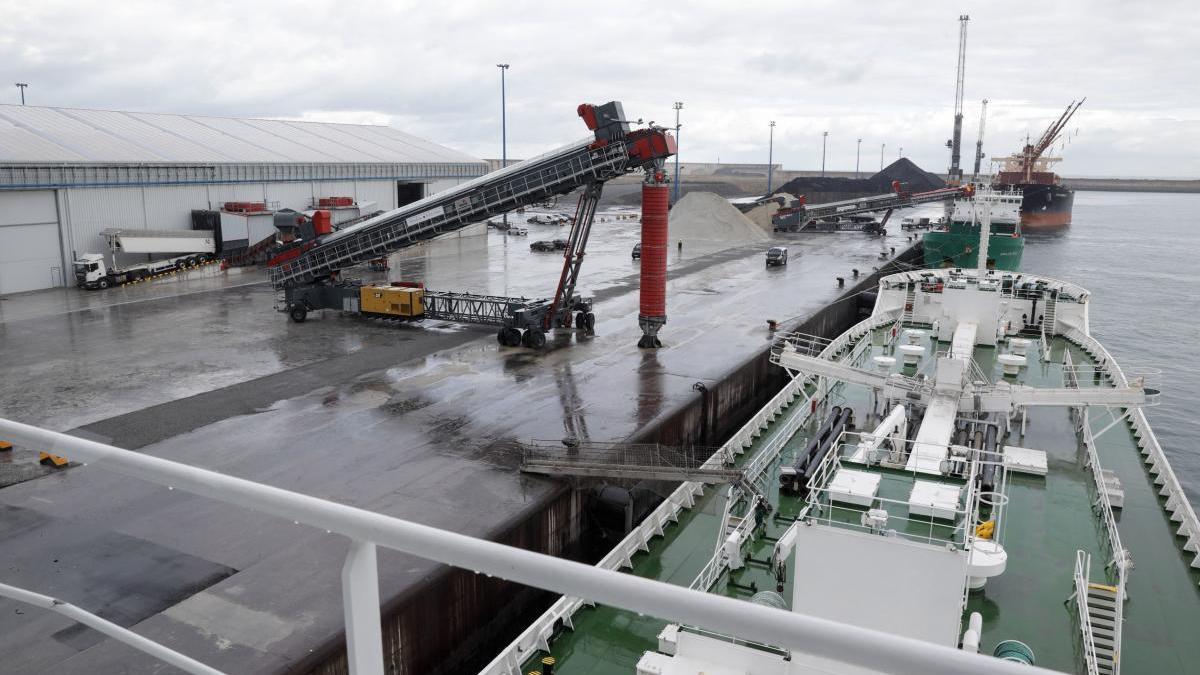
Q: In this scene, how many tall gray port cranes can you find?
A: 2